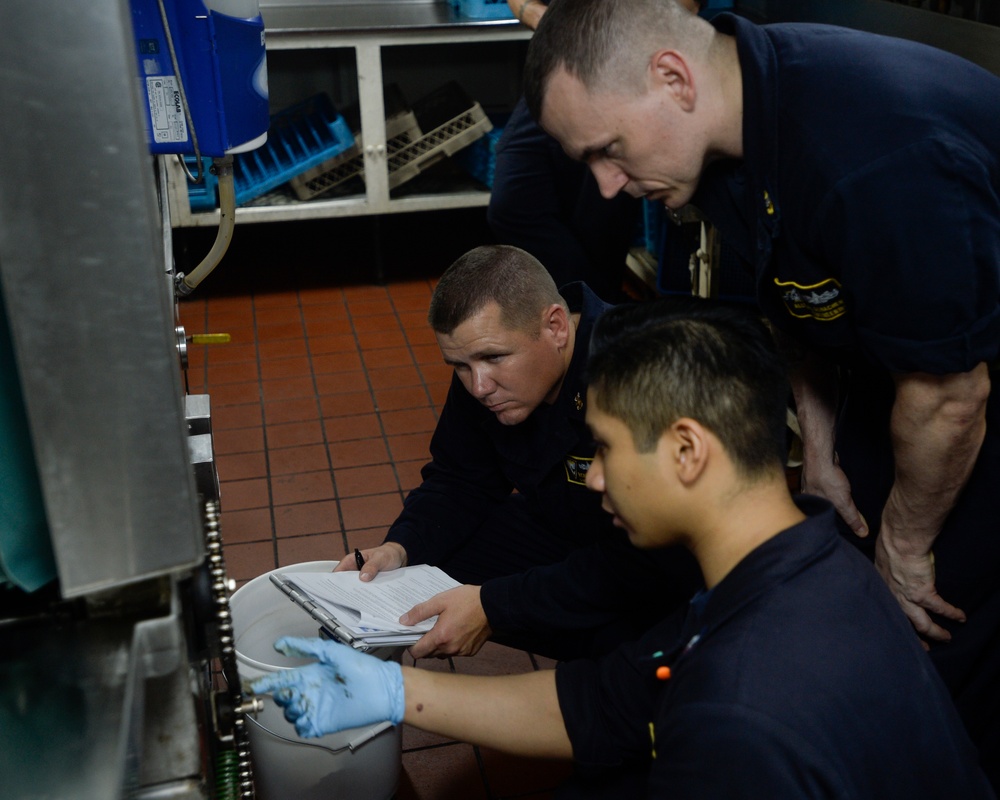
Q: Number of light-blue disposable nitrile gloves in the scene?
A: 1